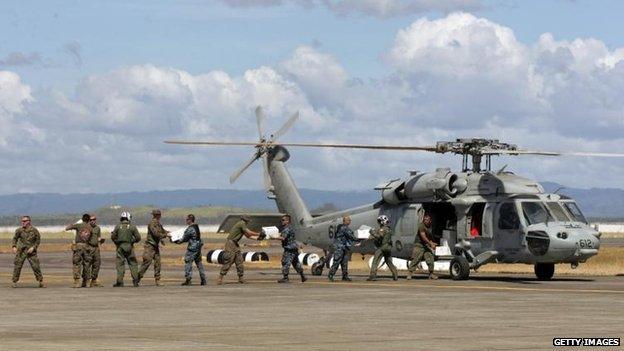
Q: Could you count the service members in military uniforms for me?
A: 11